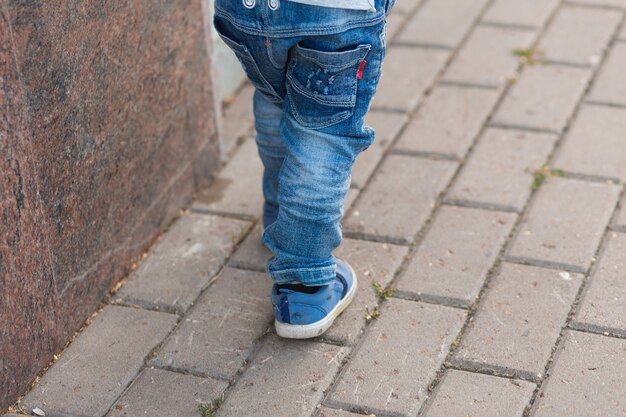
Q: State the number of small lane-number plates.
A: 0